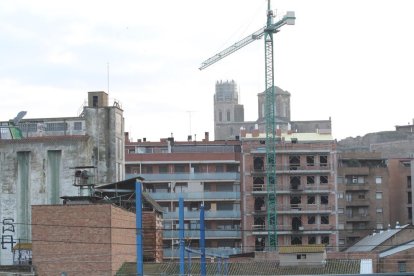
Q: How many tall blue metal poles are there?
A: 3